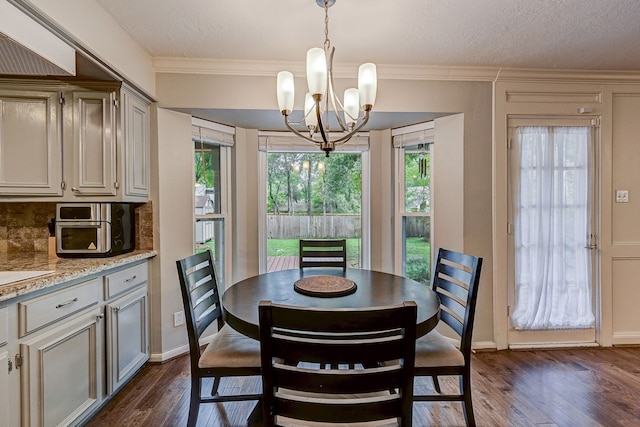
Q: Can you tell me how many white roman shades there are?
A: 3